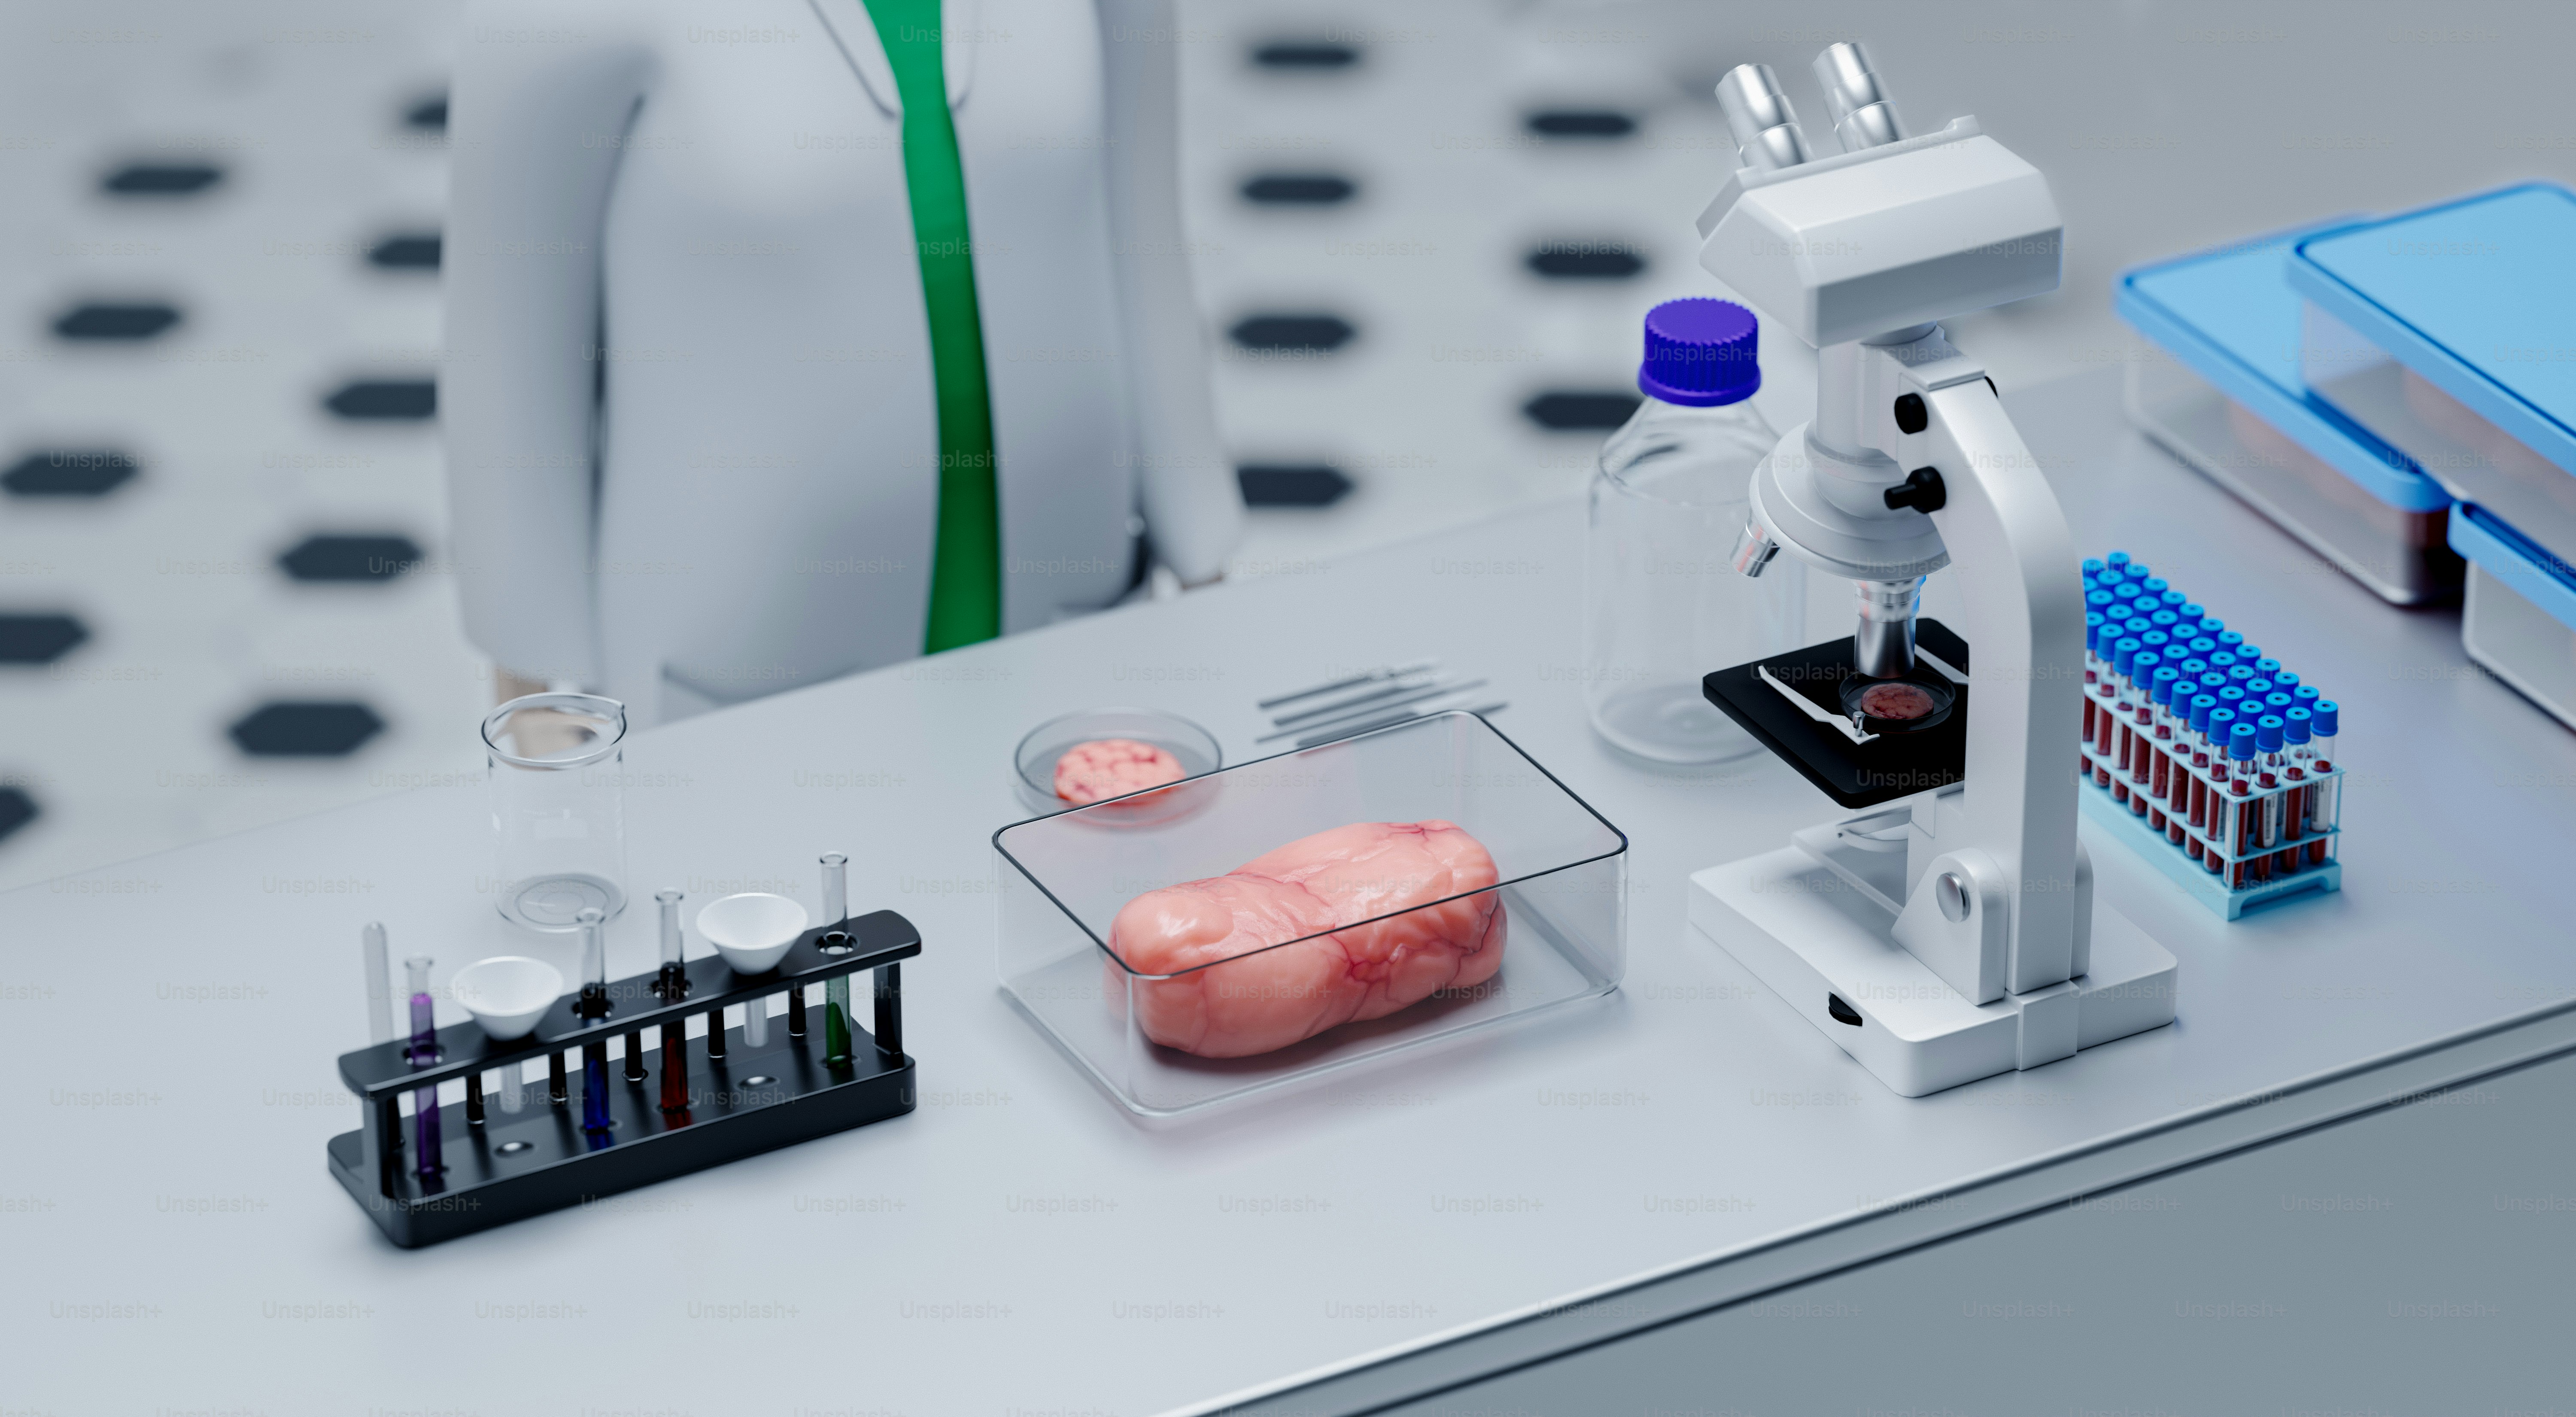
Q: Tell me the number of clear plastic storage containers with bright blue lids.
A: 3